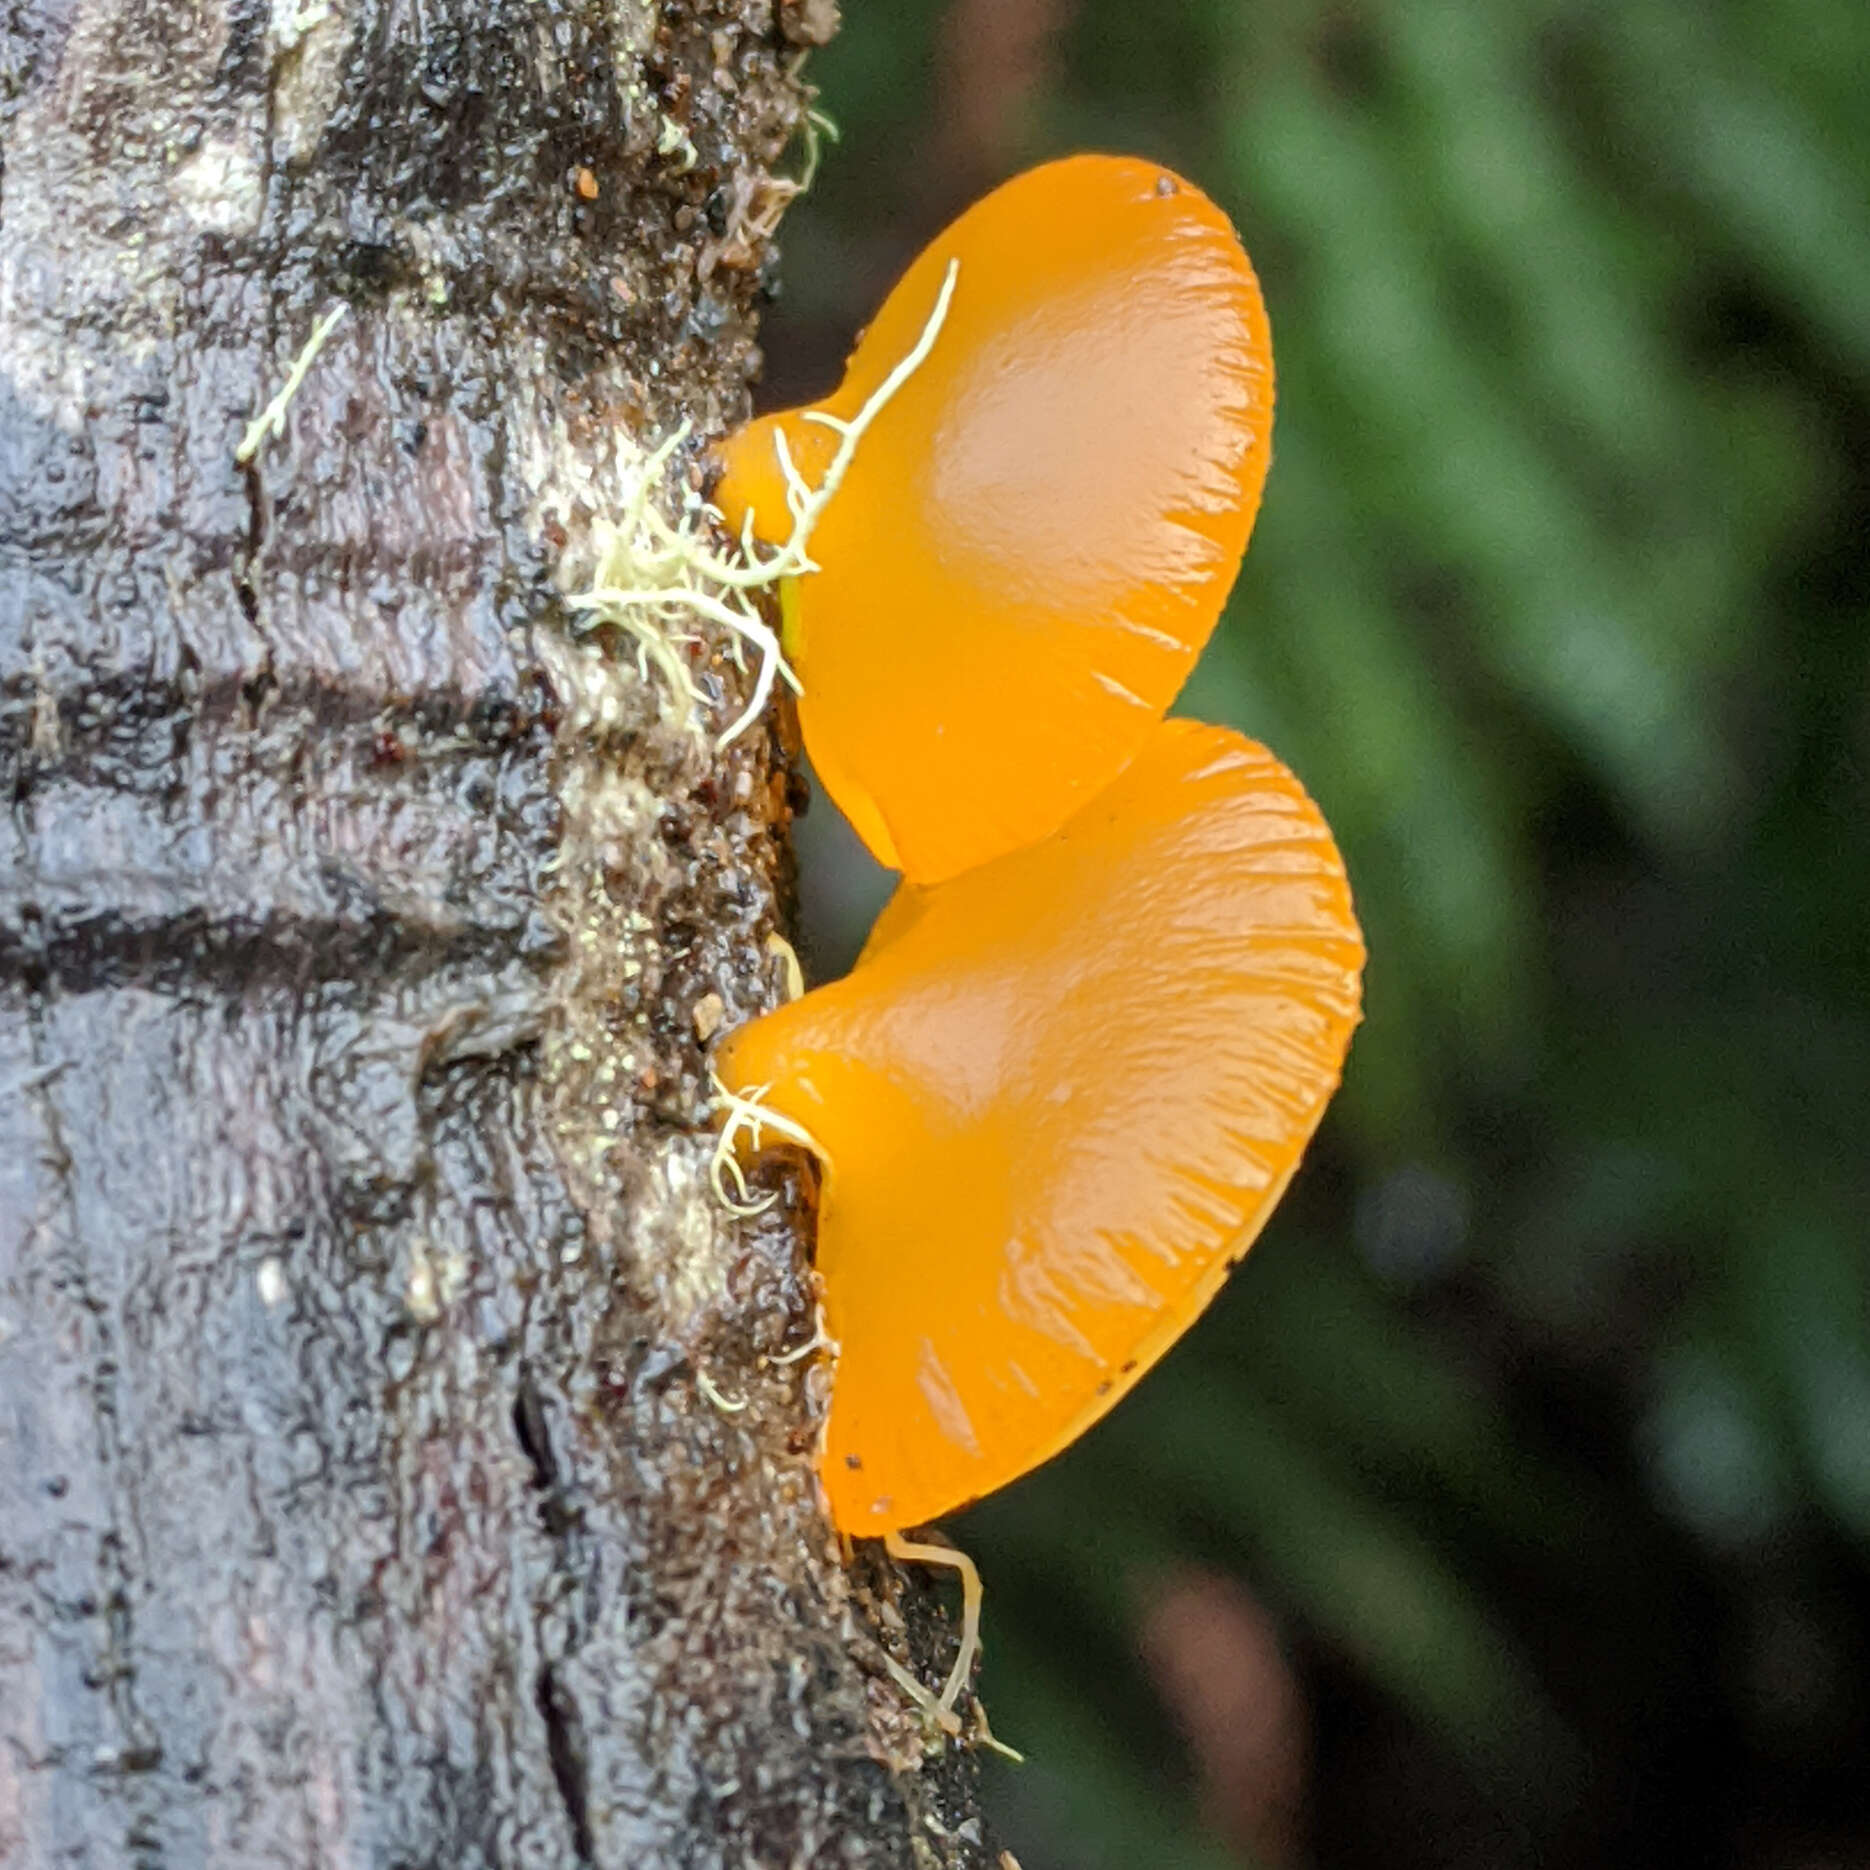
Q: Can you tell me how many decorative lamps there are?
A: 0